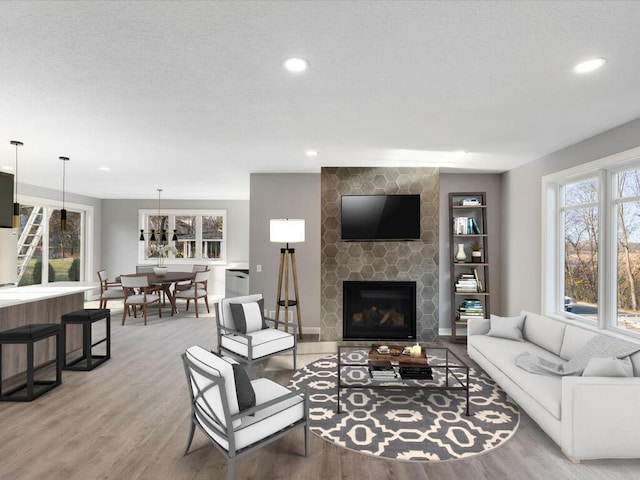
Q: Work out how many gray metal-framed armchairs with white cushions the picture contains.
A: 2